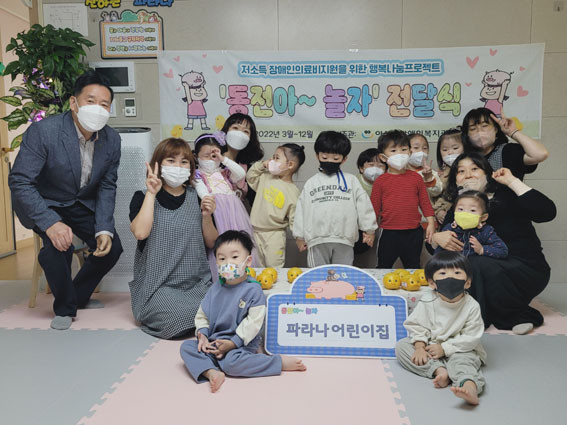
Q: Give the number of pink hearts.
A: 10